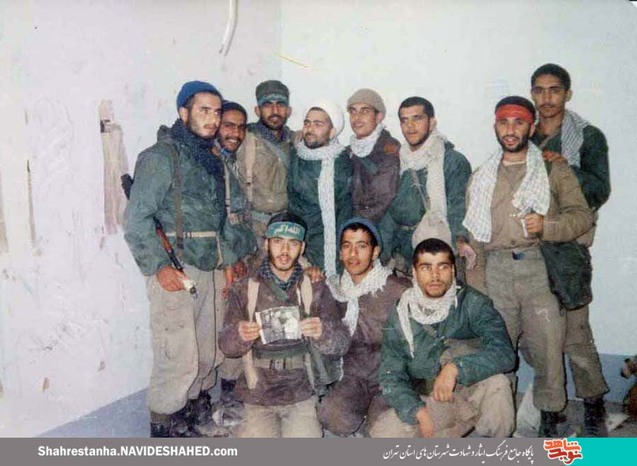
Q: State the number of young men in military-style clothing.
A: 11